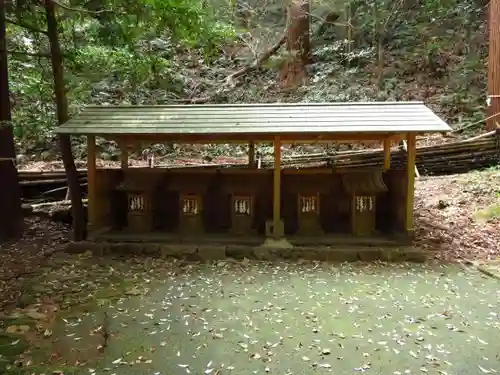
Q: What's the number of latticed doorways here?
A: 5